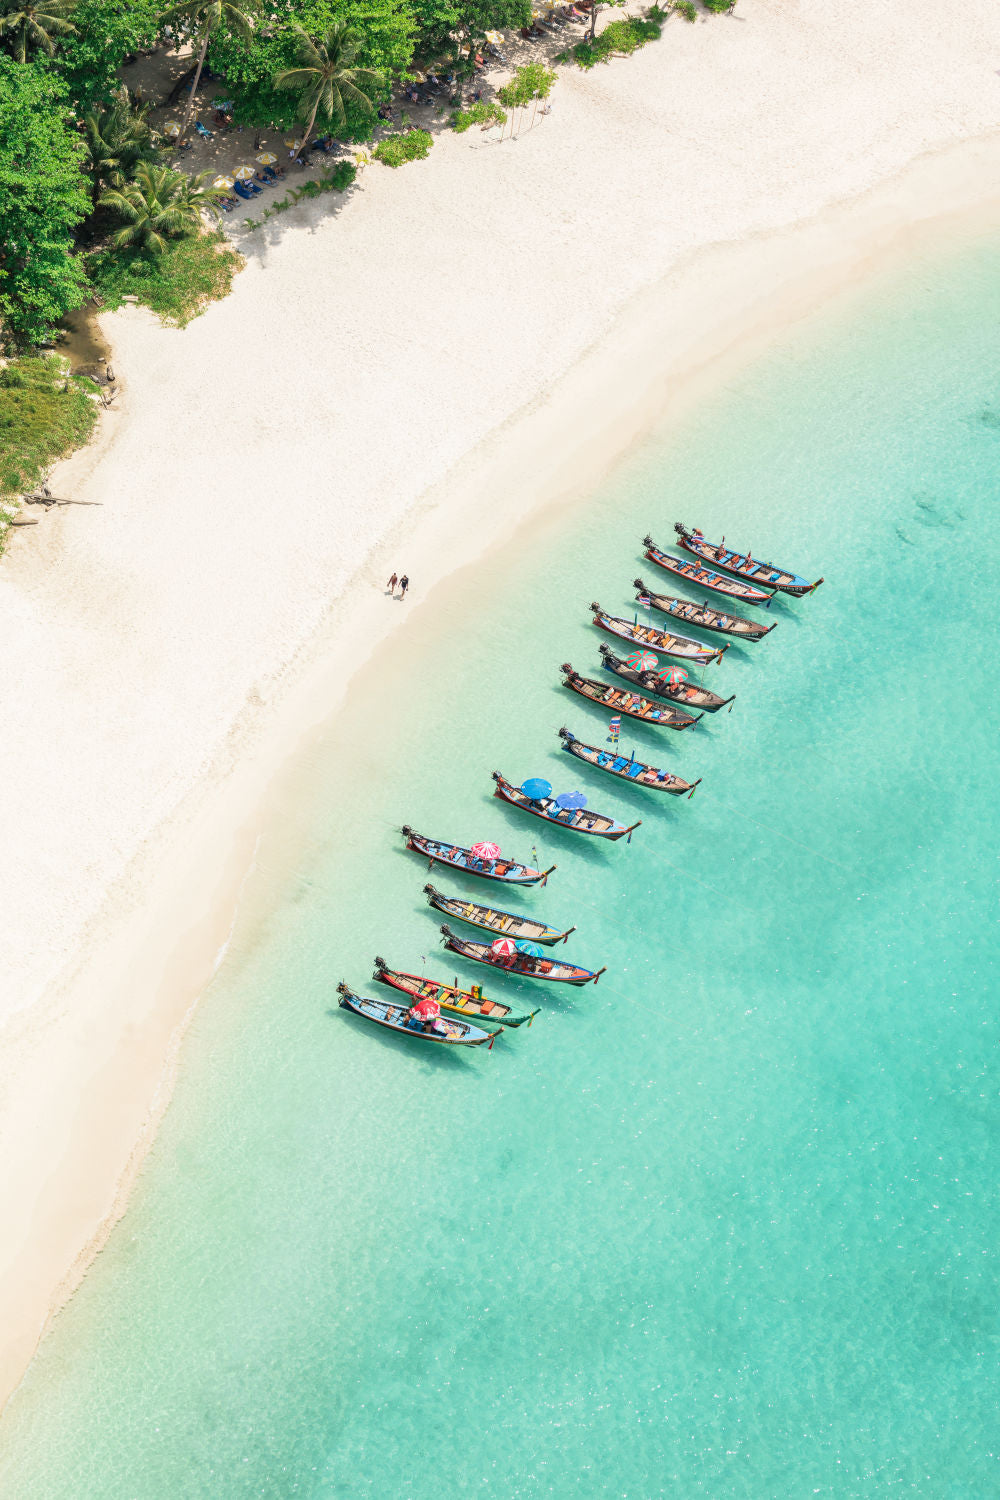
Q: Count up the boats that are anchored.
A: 13